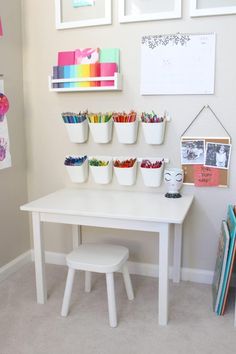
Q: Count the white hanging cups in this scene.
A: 8